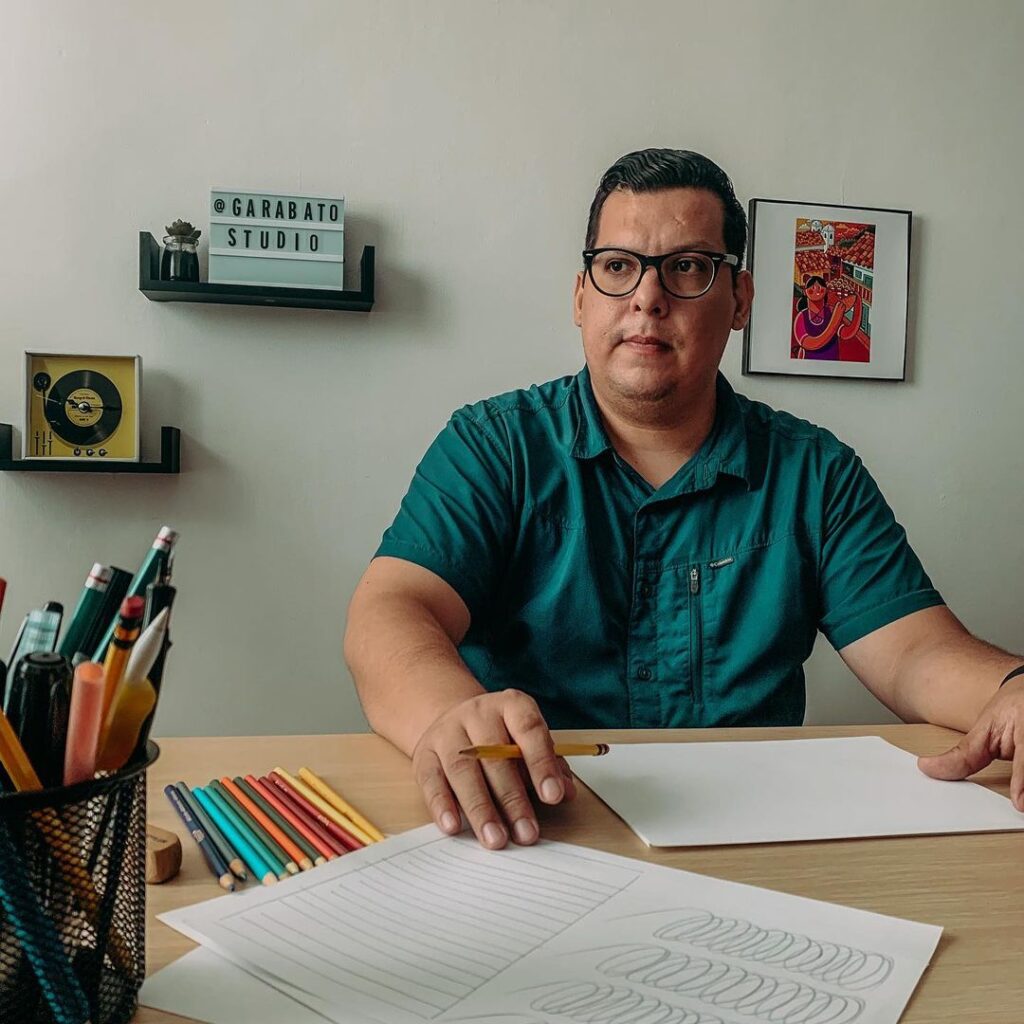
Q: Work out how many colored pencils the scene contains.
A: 12